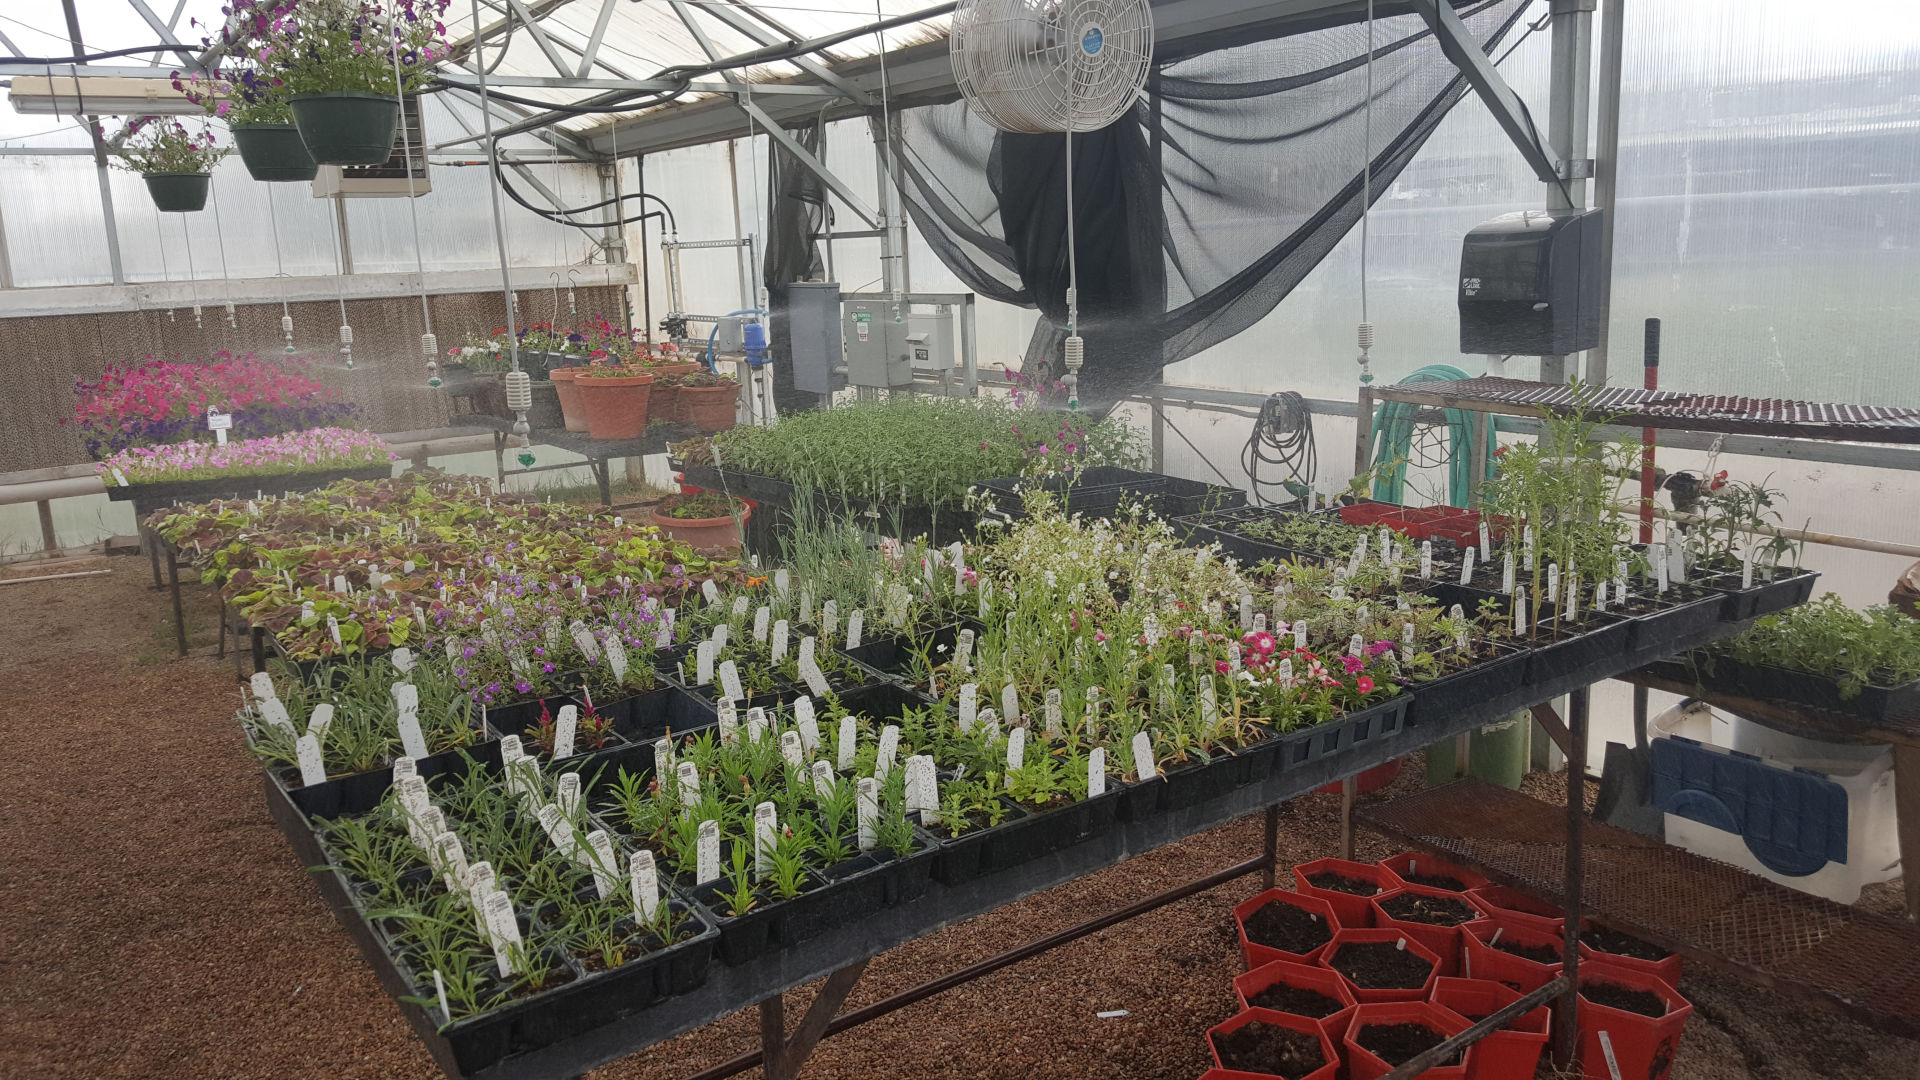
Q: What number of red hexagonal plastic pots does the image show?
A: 14